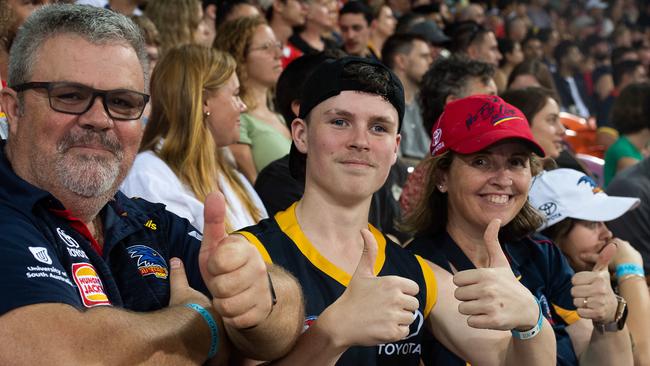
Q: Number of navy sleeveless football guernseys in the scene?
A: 1